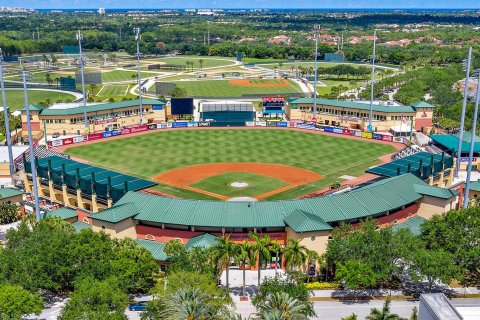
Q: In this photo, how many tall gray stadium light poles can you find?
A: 8